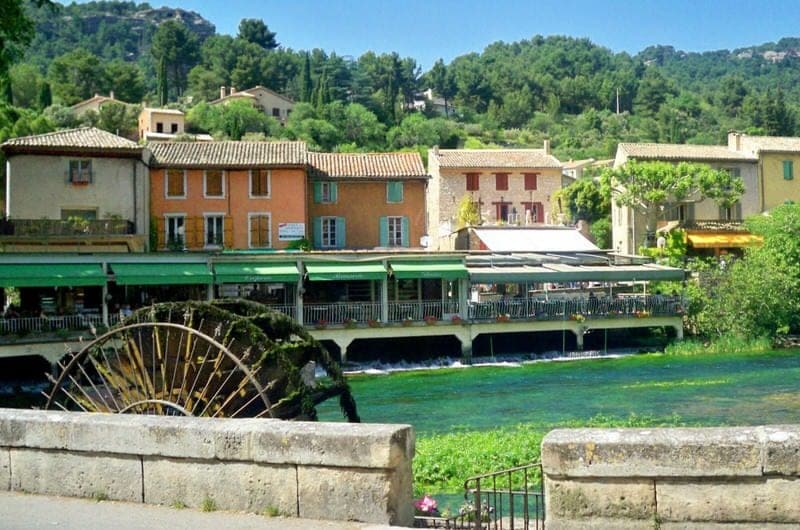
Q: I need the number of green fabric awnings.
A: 5